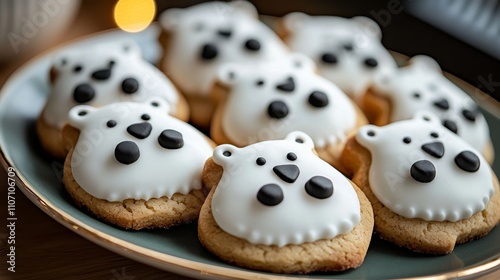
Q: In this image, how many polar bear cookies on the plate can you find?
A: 8